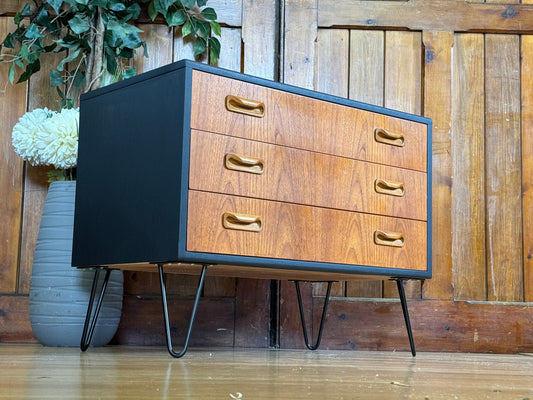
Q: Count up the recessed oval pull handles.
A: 6